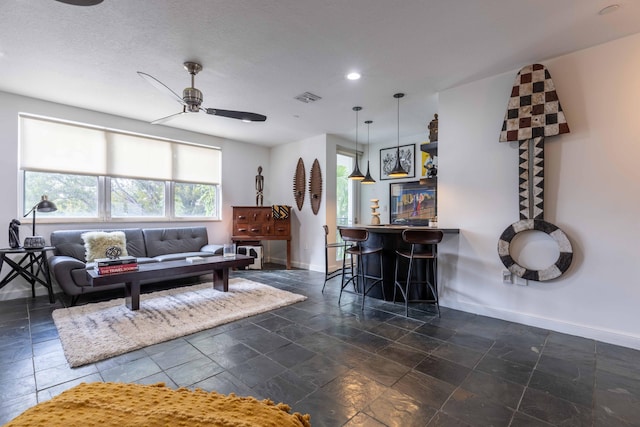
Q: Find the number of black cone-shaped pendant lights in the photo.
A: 3